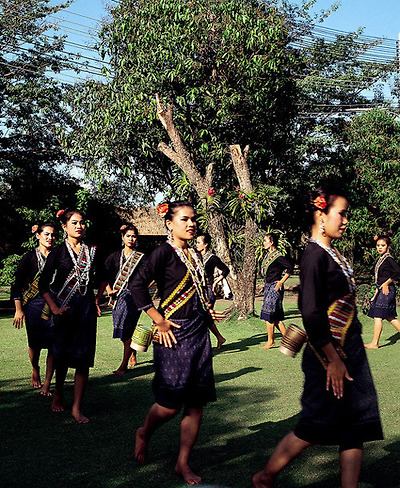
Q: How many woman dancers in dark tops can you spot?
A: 8